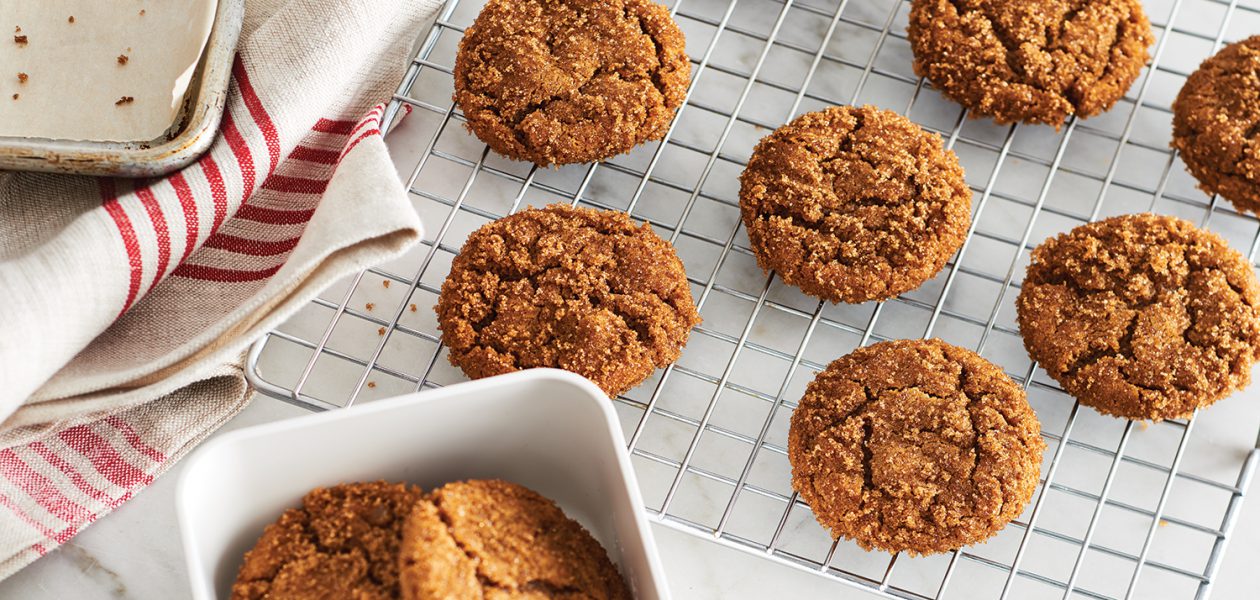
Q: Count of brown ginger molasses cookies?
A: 9